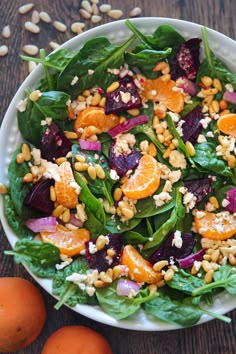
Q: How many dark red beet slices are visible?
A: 9